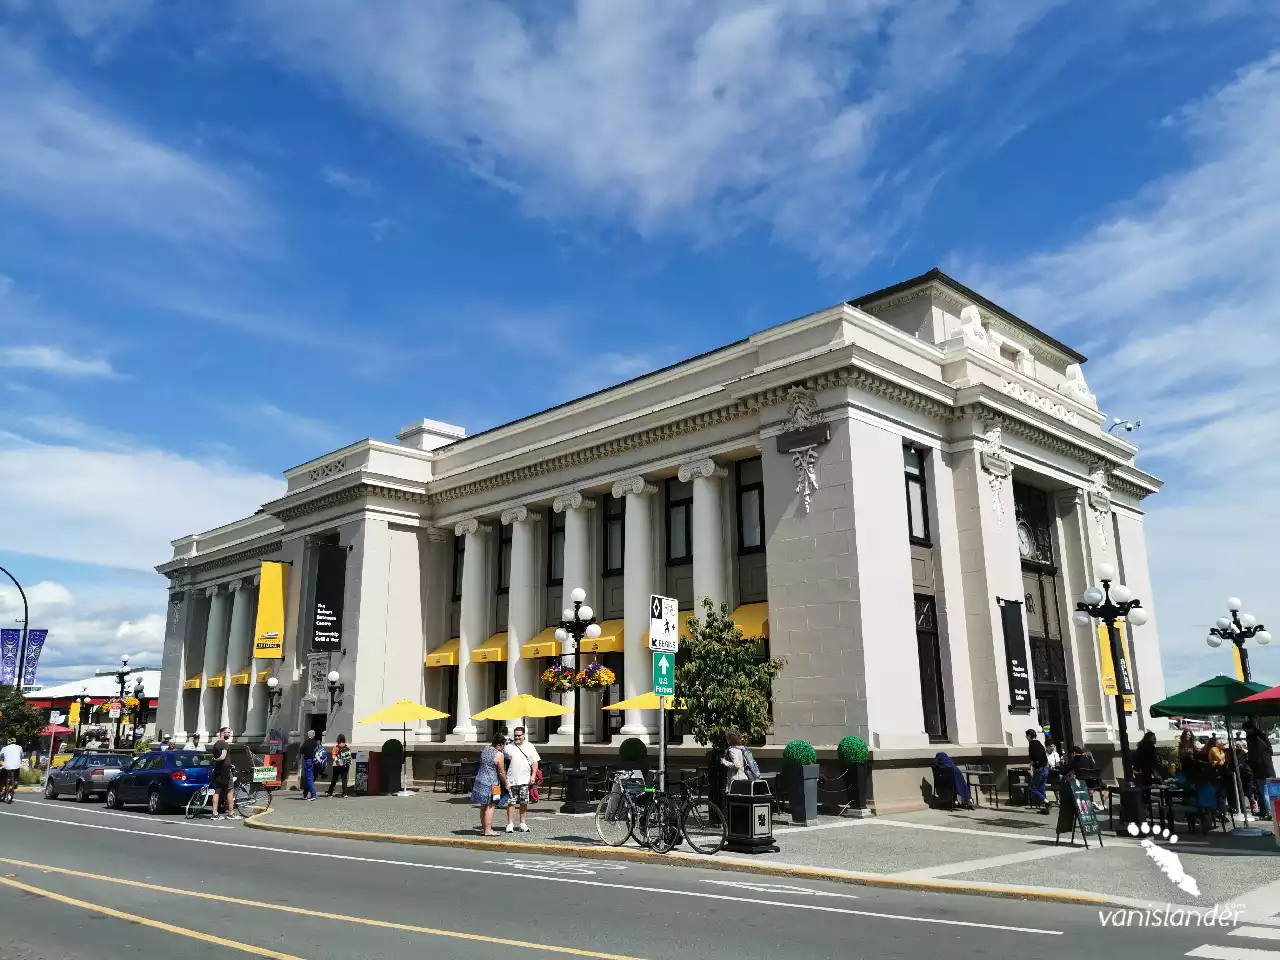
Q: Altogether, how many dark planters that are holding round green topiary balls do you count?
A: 4